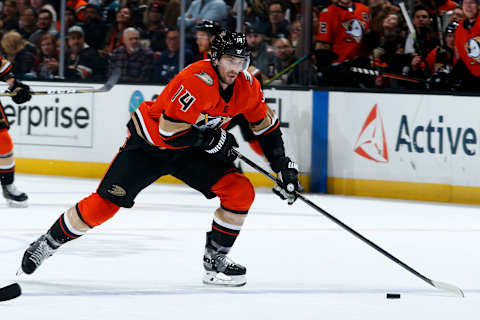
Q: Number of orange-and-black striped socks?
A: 3